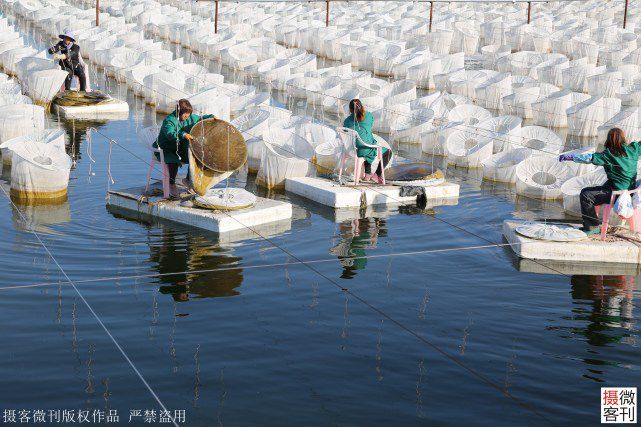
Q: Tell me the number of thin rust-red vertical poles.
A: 6